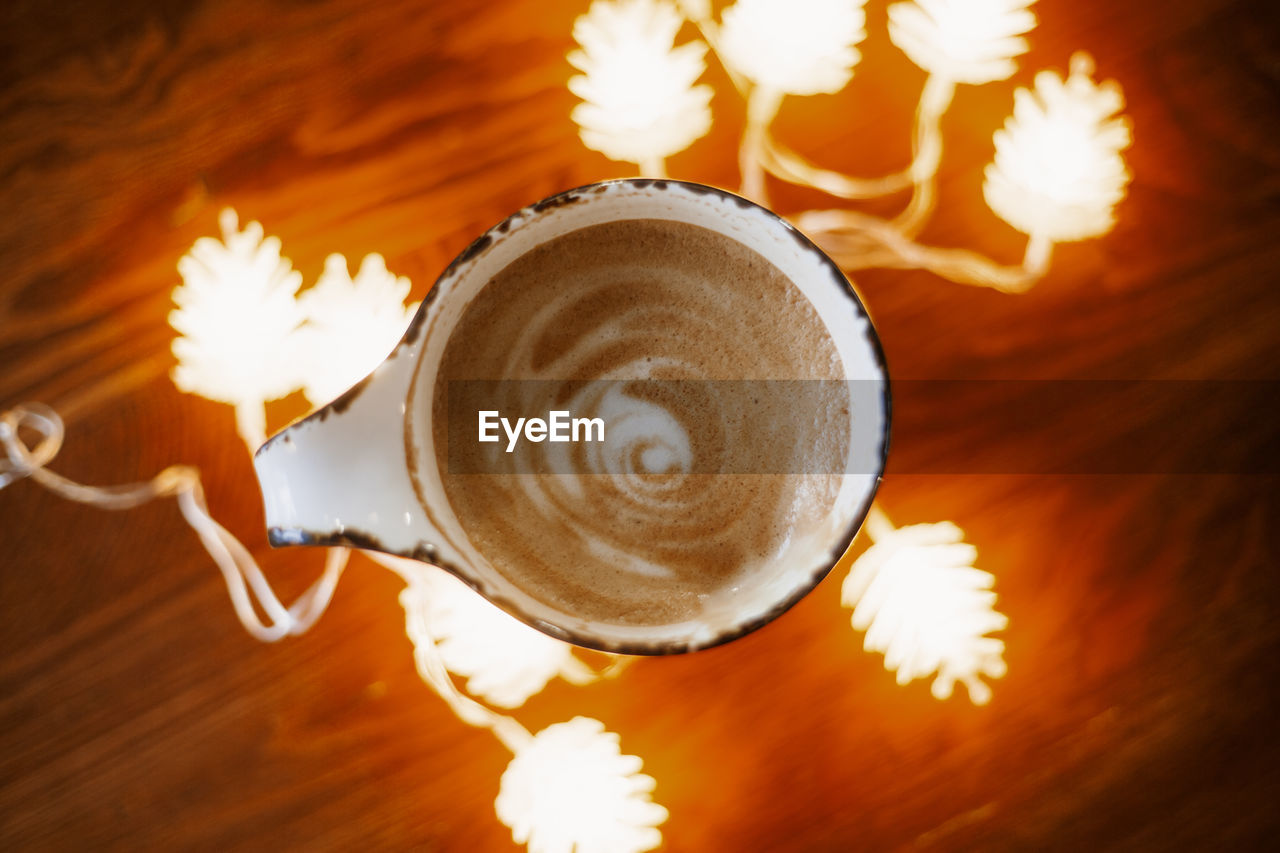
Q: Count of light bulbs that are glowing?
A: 9